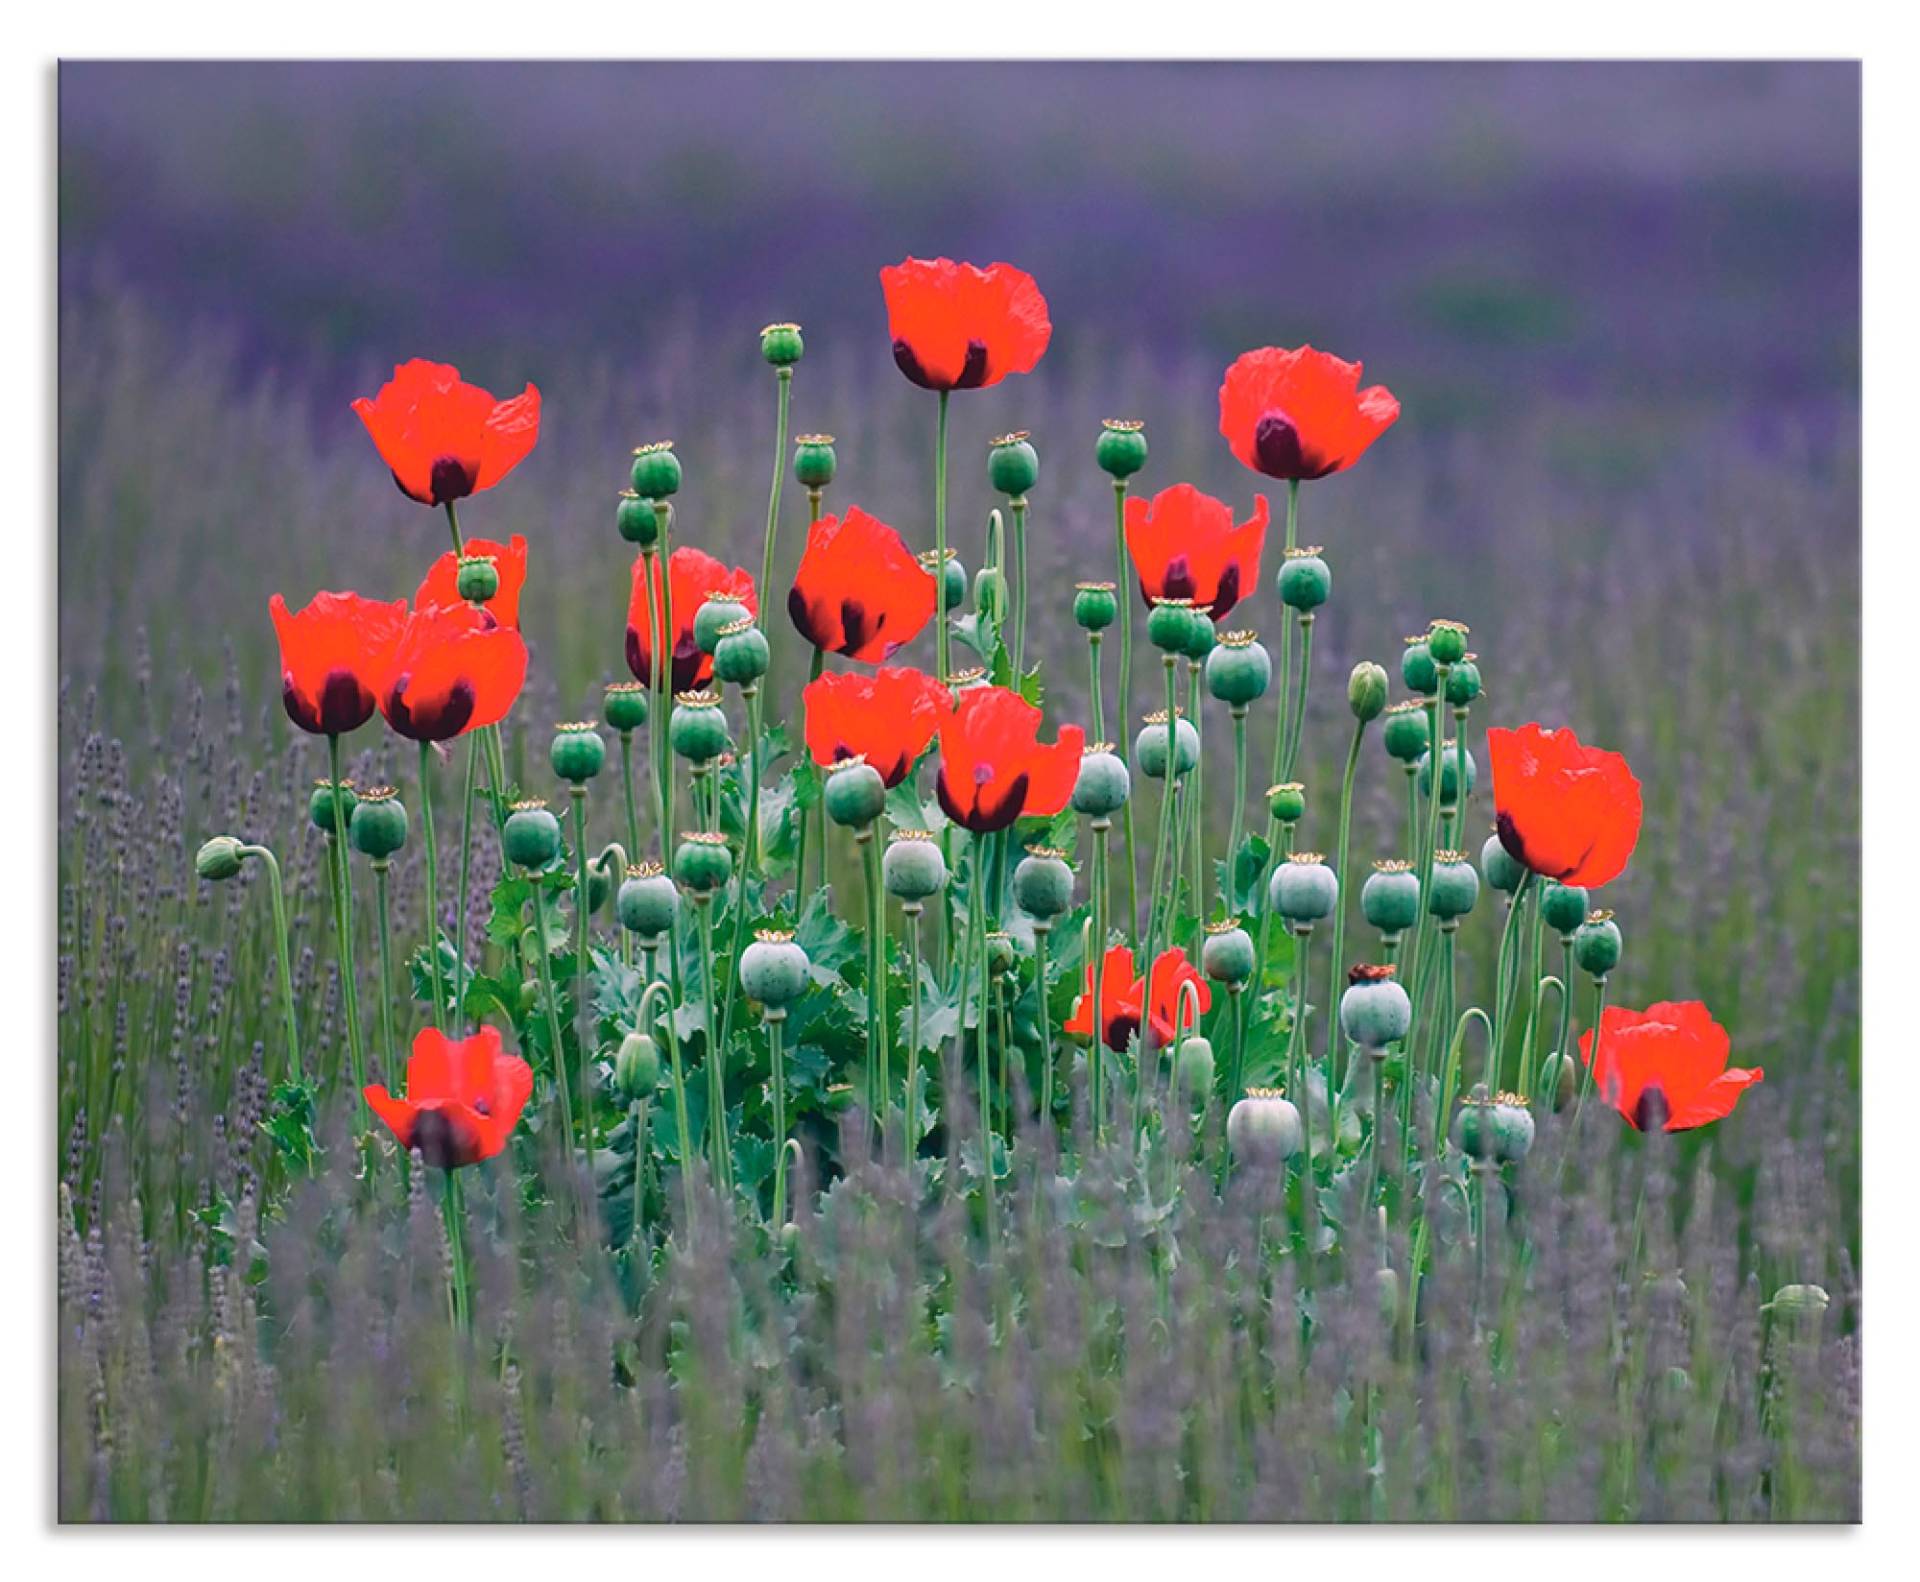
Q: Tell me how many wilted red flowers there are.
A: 0